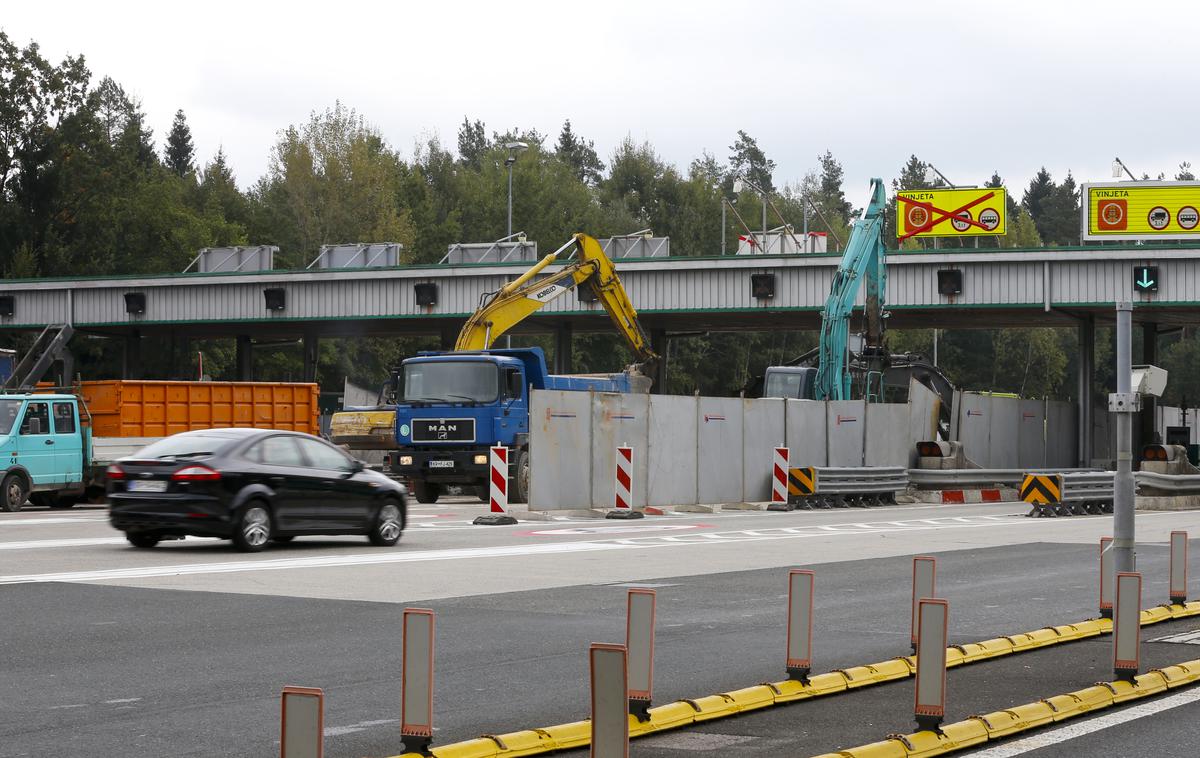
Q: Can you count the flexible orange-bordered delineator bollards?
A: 10